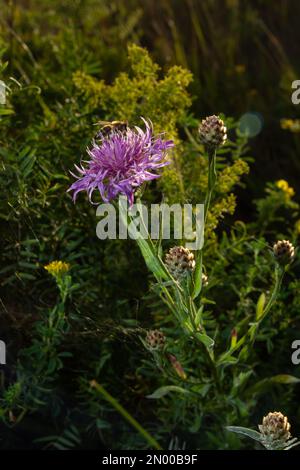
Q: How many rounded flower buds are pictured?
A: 5